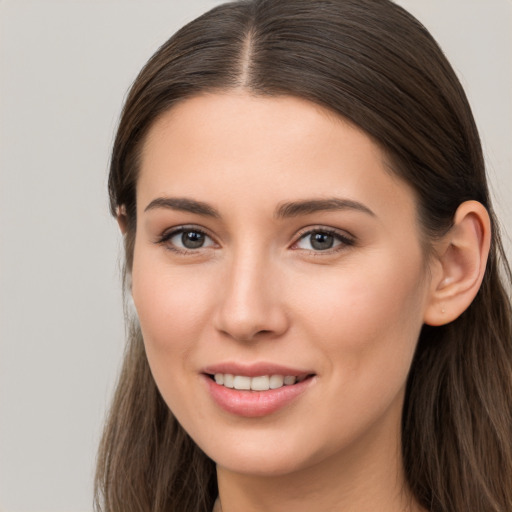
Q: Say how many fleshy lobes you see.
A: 1